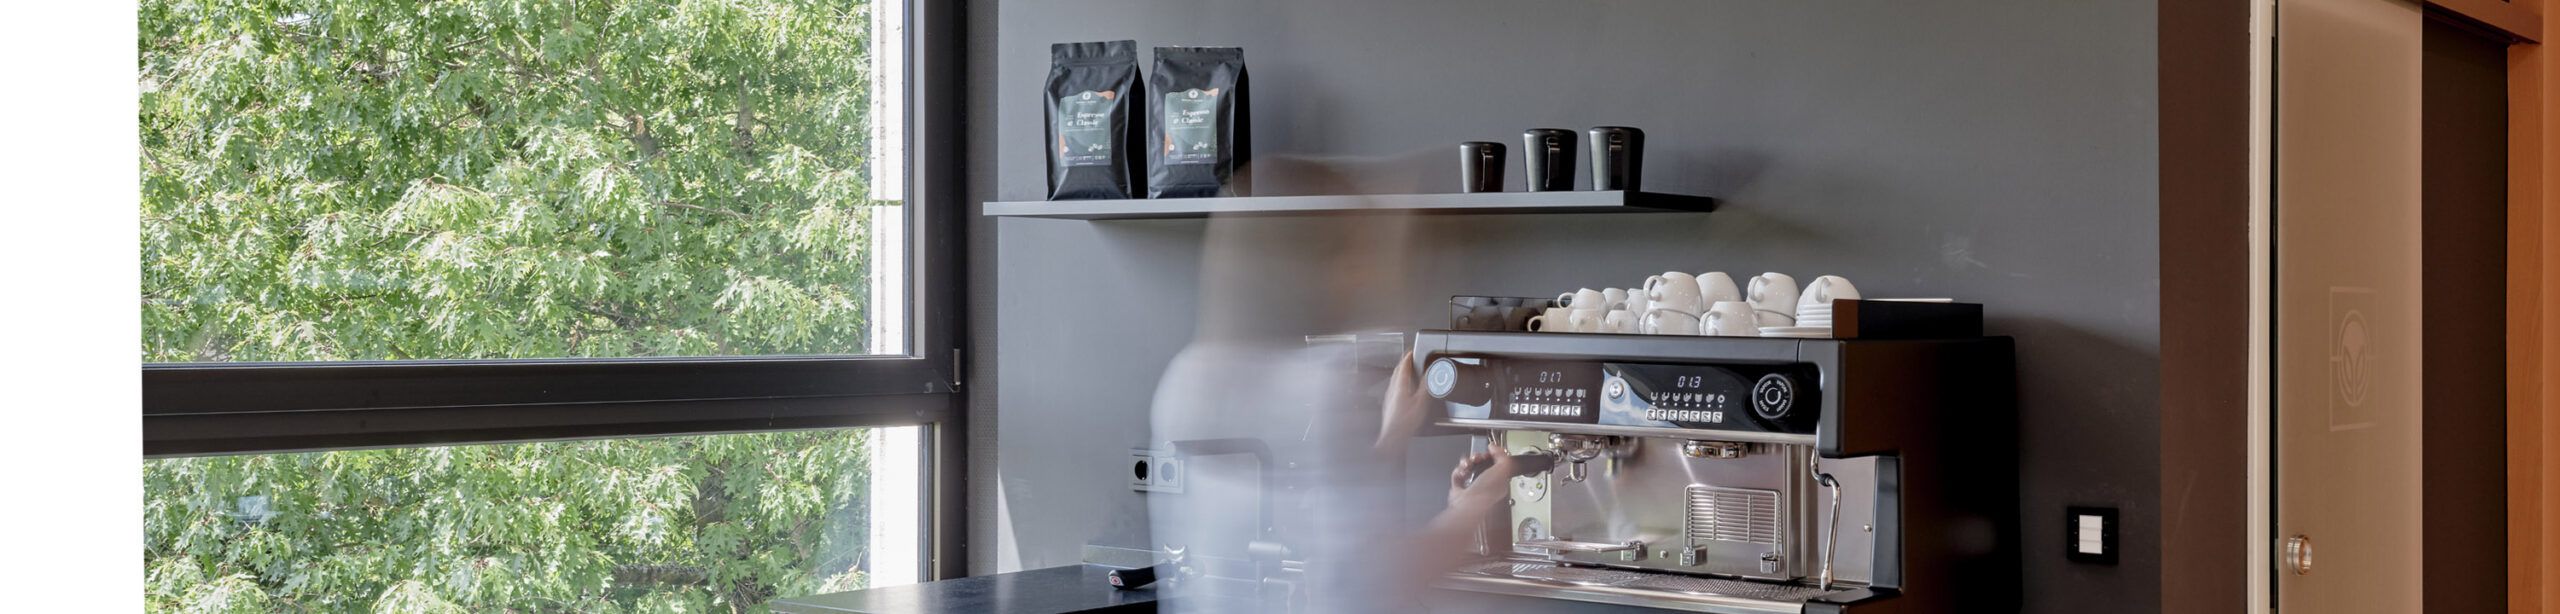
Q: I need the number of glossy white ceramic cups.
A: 13